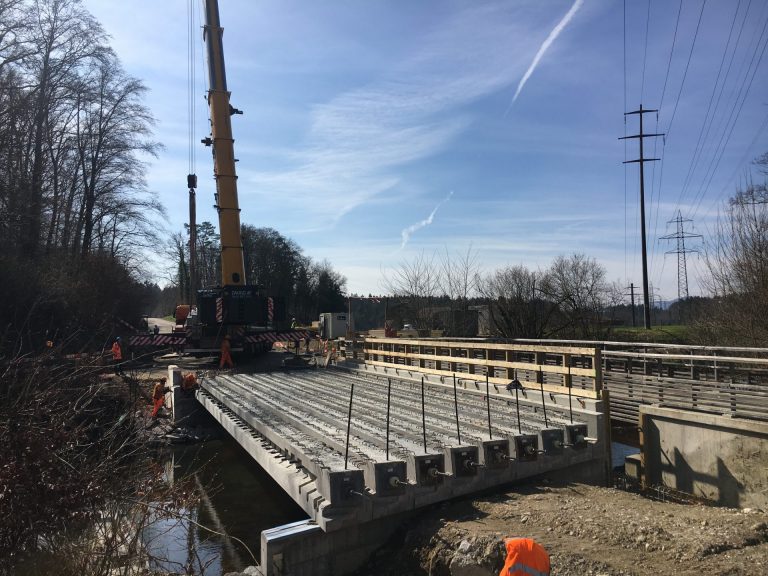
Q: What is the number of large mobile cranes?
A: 1